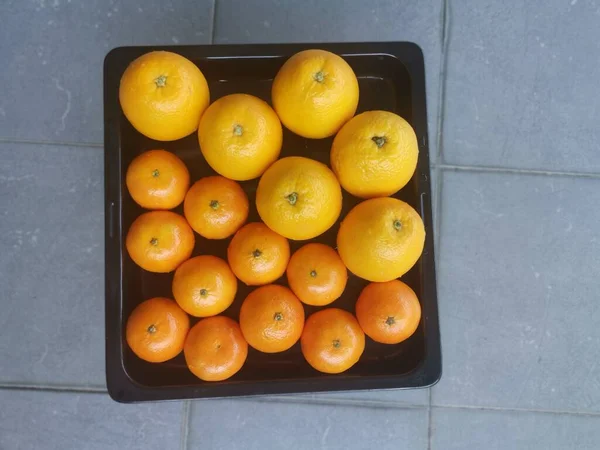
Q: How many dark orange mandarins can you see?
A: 11